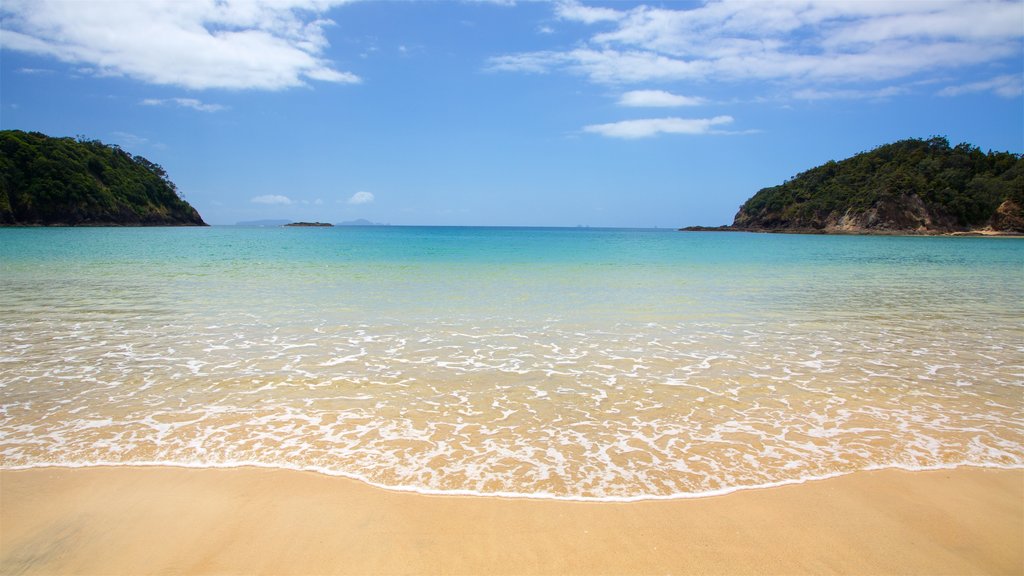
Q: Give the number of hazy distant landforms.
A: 2